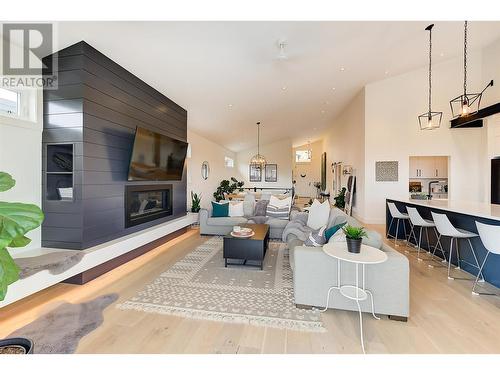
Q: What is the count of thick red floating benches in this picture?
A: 0